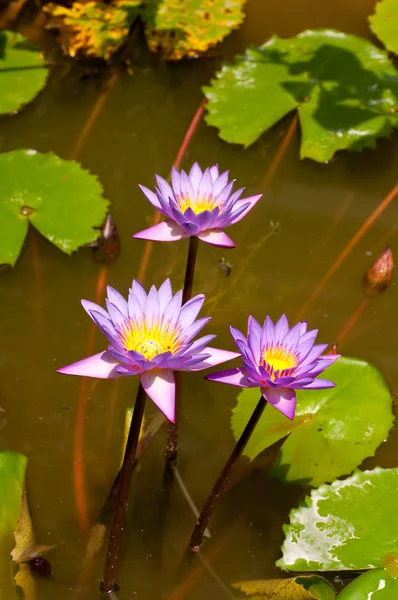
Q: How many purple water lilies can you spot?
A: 3